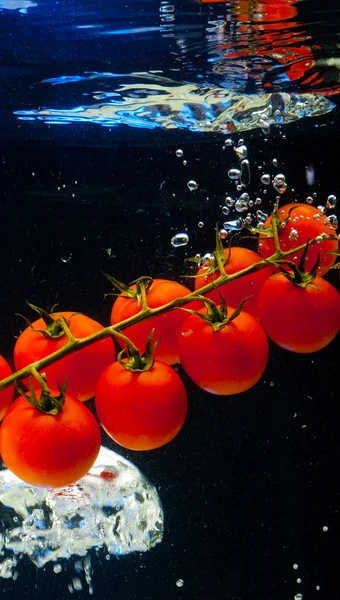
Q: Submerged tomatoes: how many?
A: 9